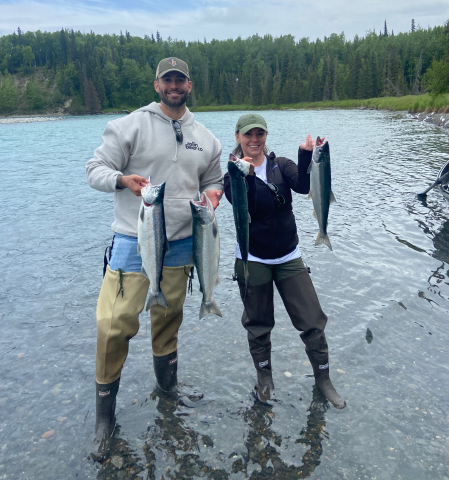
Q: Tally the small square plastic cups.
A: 0